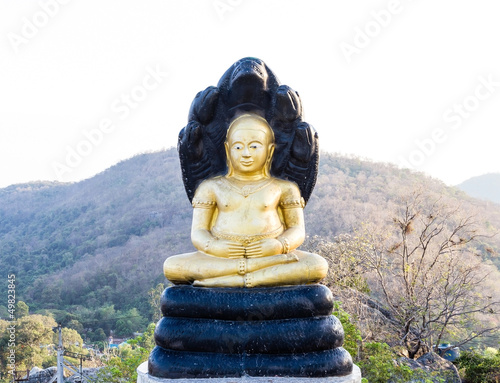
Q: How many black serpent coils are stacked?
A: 3